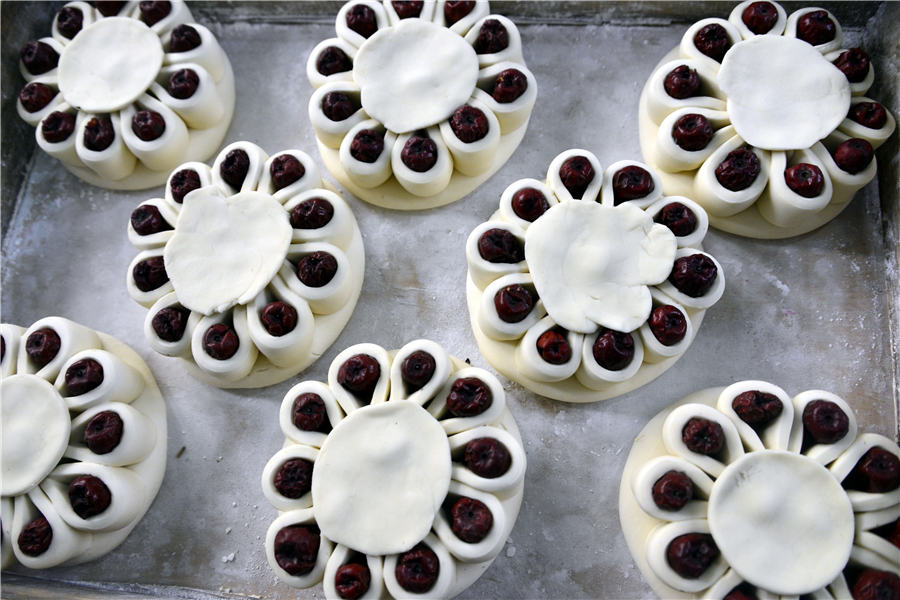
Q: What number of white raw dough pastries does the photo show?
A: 8